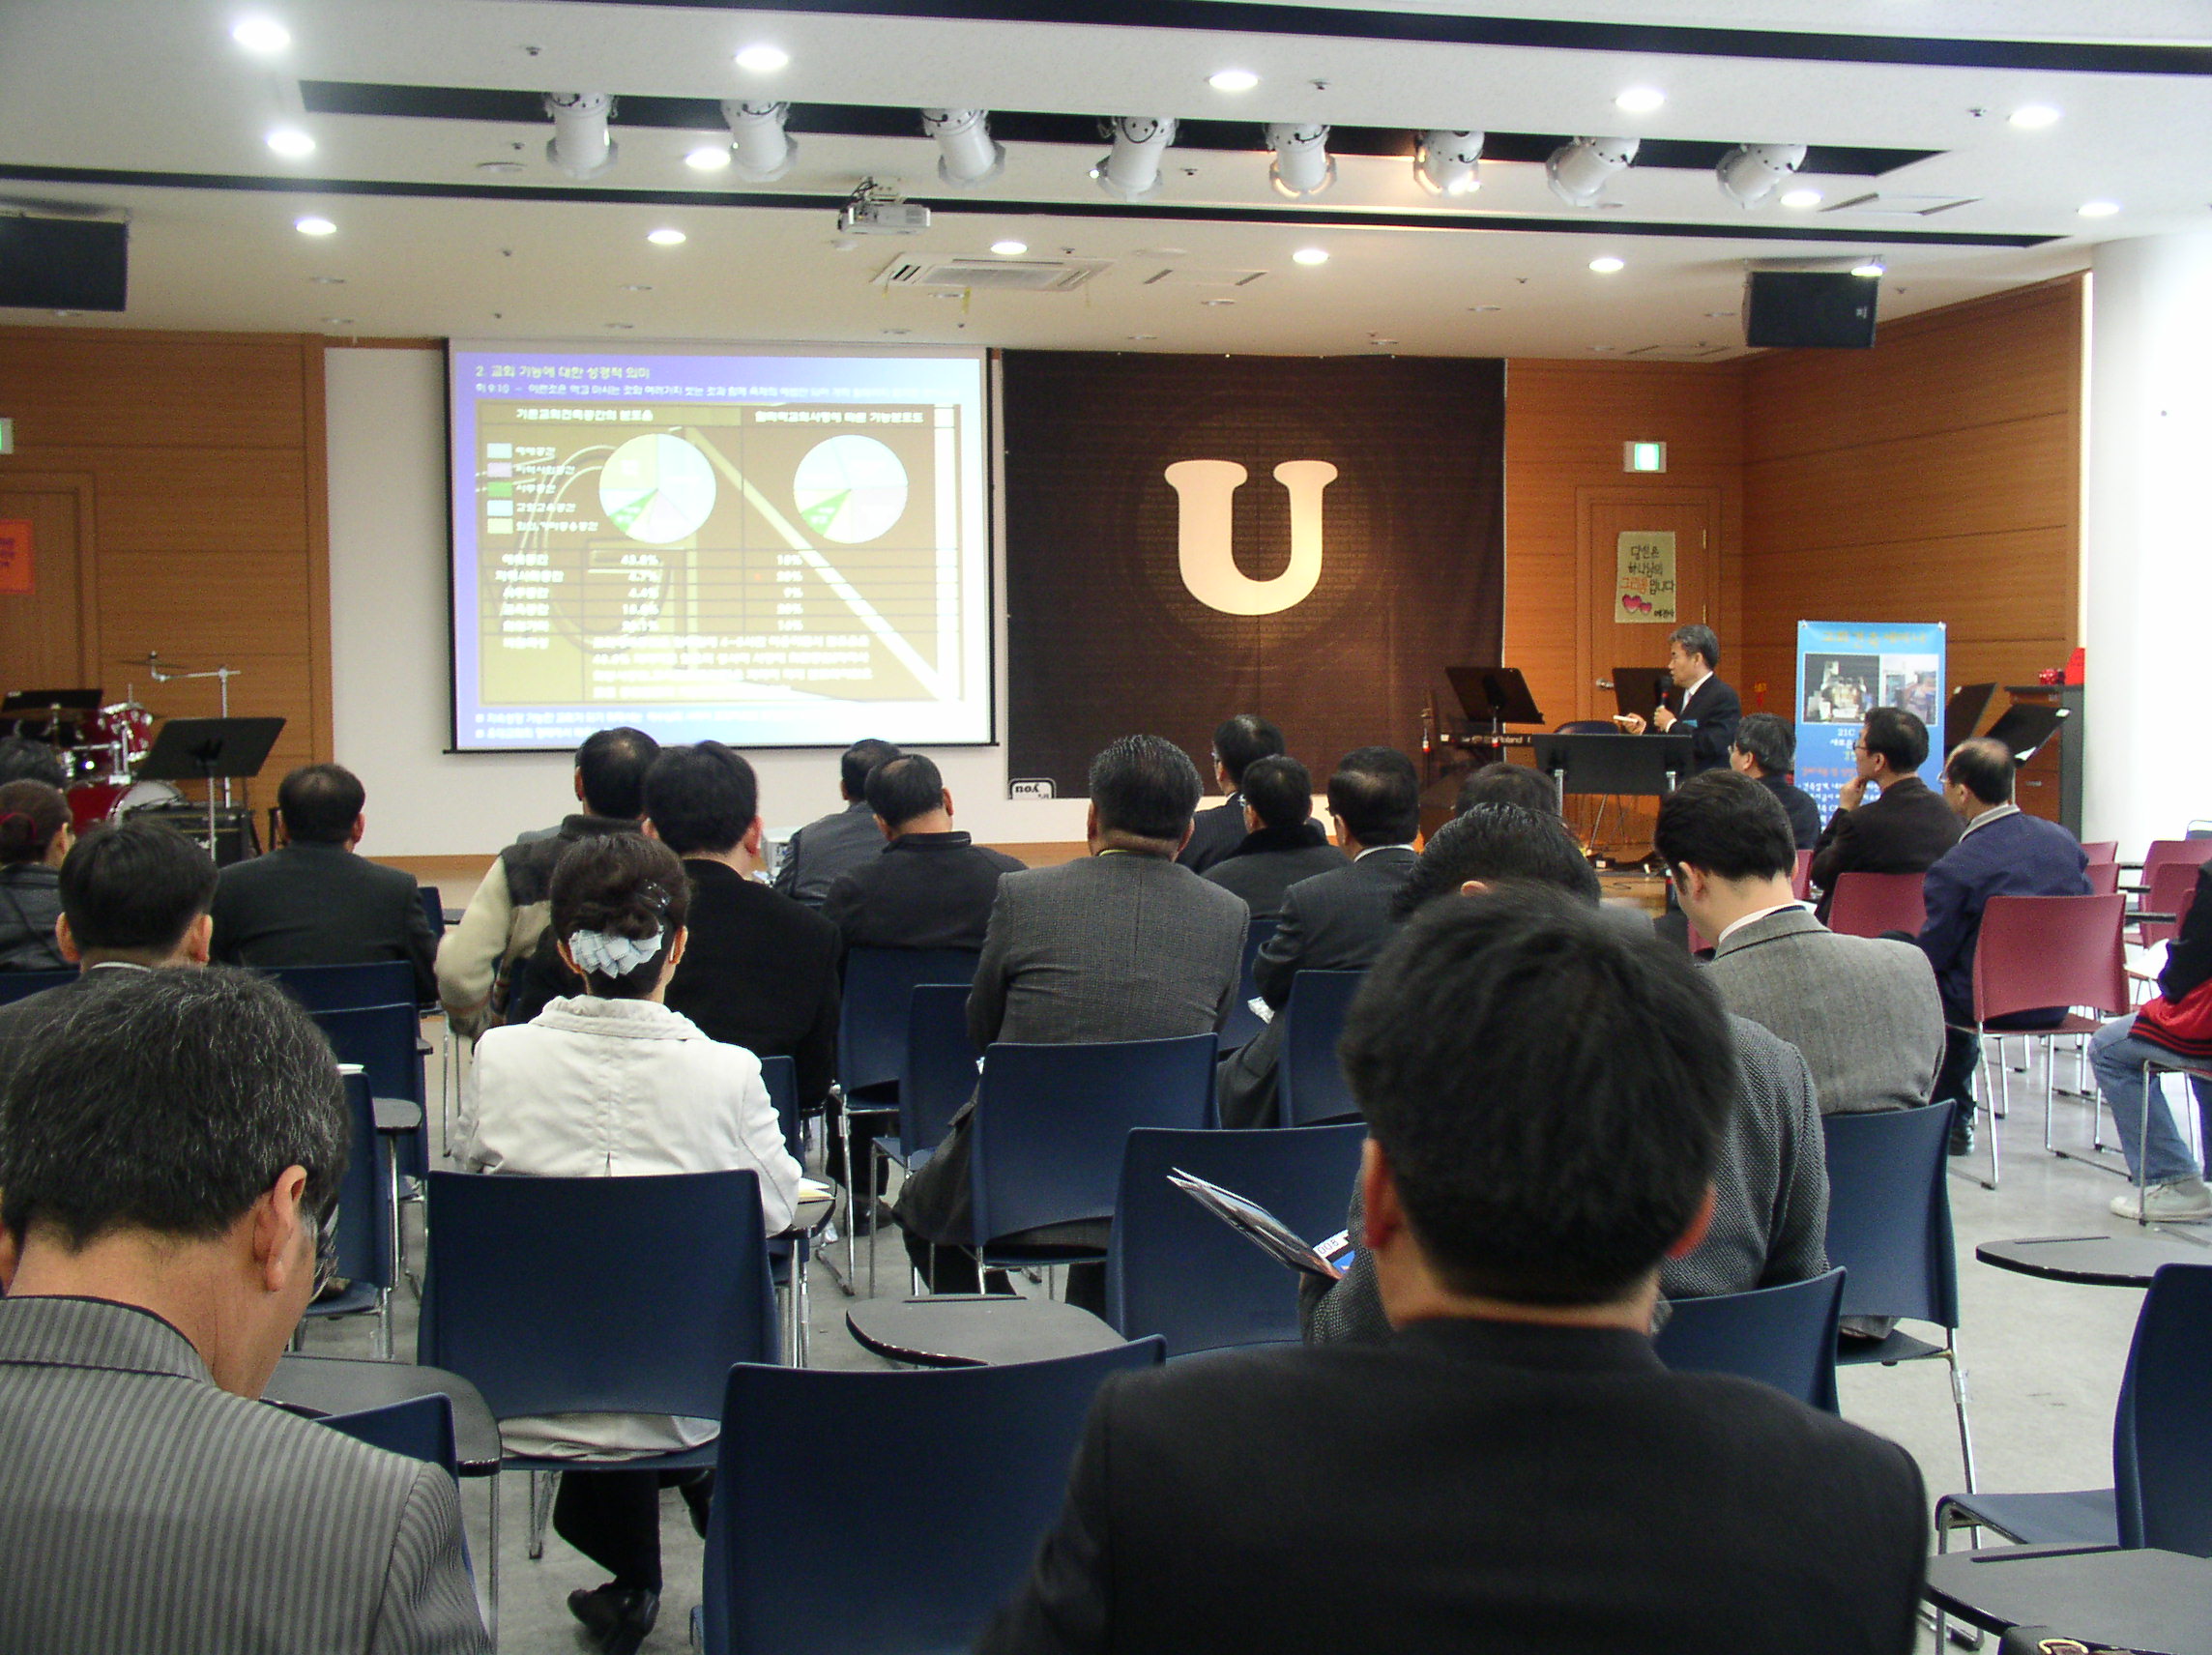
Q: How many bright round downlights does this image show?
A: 15